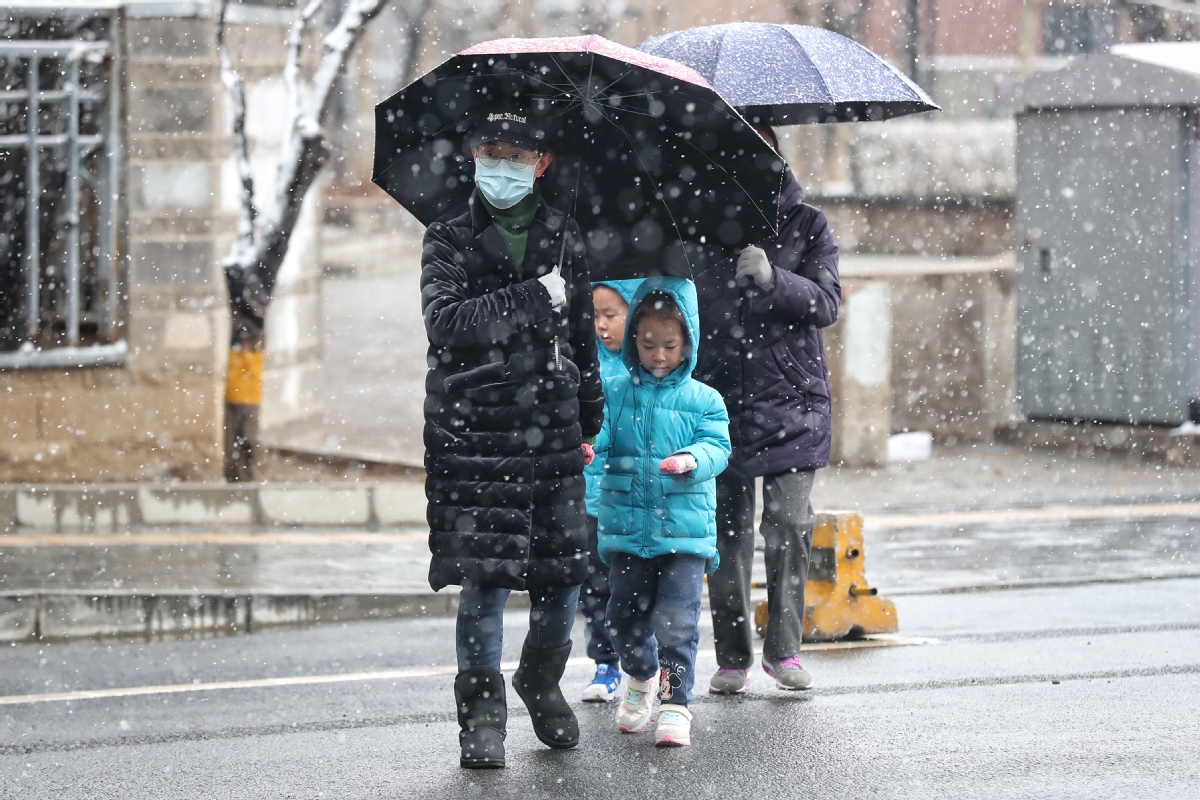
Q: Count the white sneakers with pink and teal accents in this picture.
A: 2